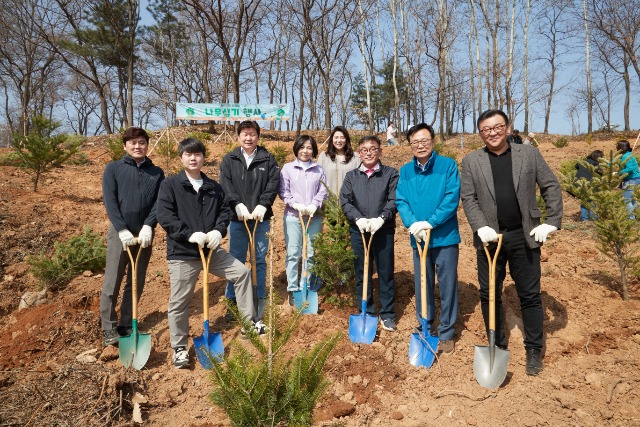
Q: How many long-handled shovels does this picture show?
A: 7